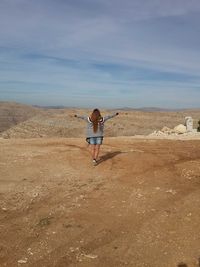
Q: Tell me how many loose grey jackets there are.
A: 1